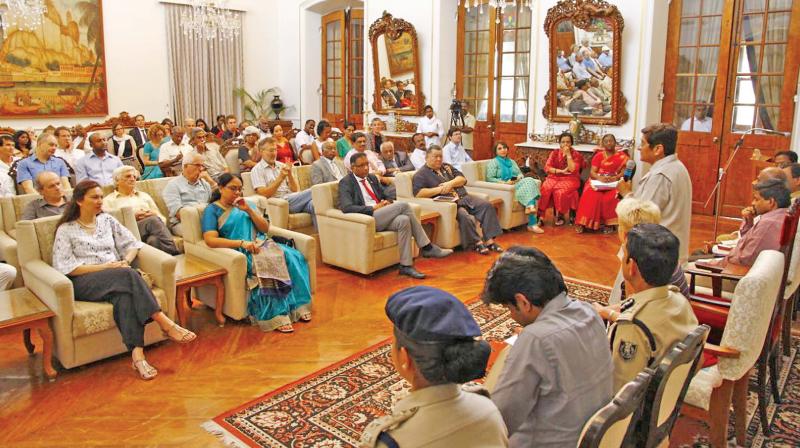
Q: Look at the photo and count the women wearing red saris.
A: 2